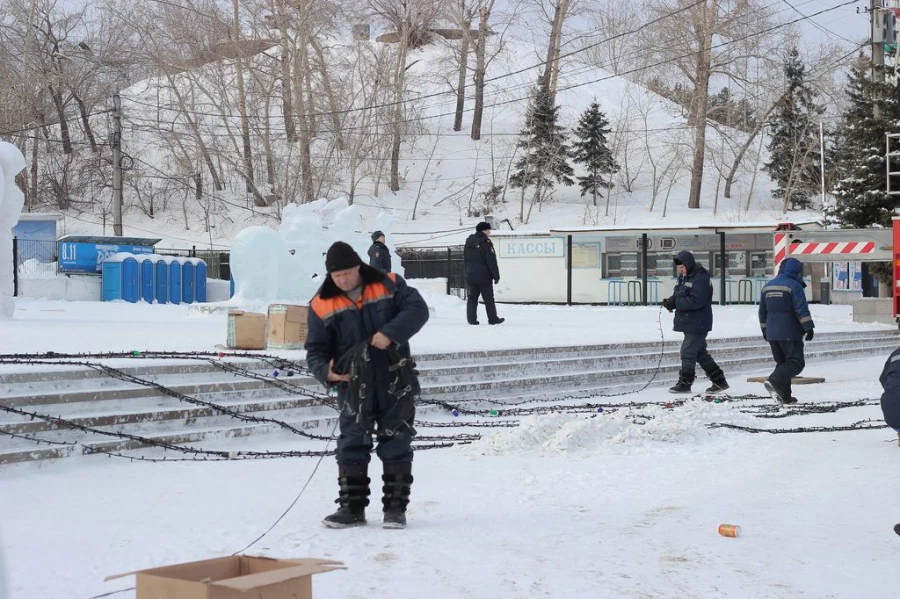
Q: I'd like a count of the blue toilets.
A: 6